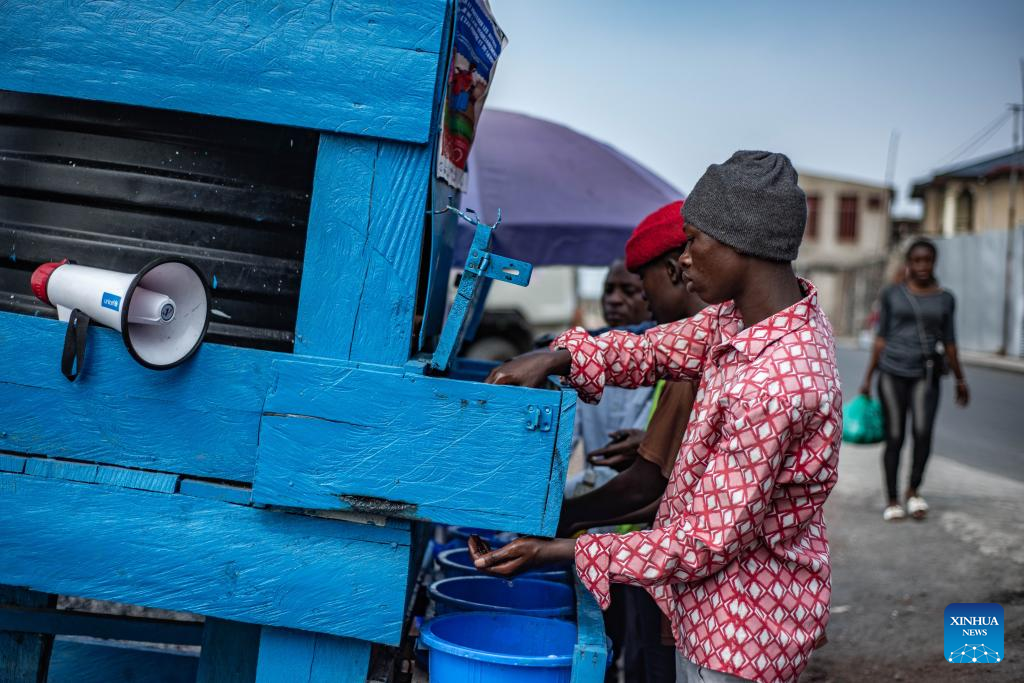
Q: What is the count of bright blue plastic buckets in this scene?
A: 4